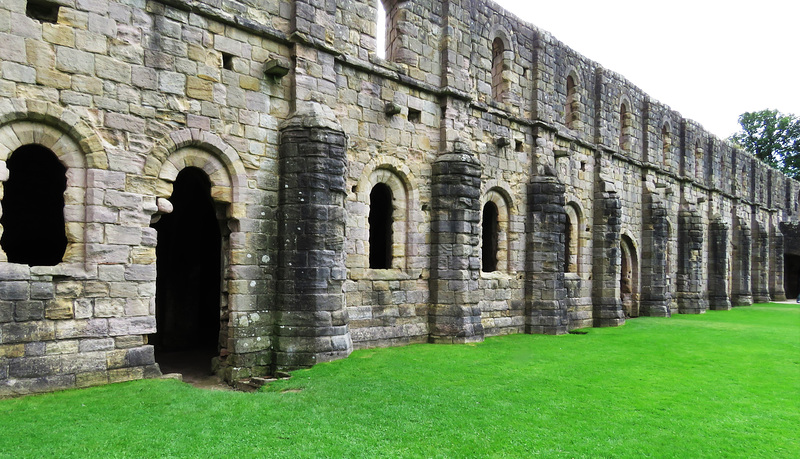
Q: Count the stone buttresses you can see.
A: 10